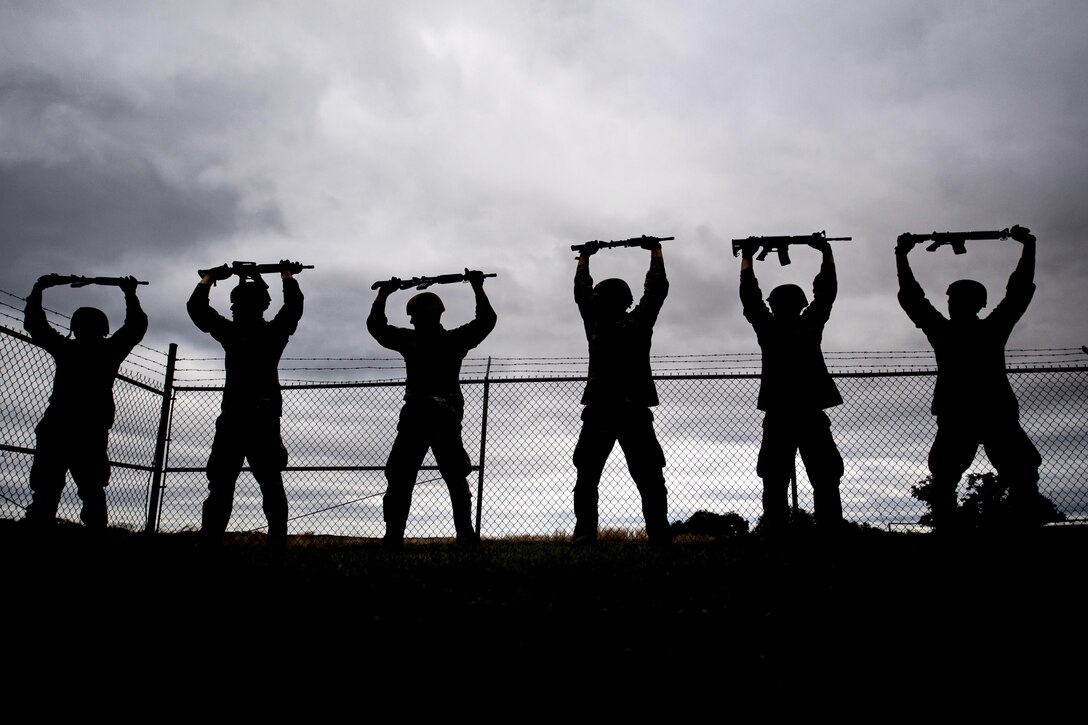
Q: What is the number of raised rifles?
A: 6